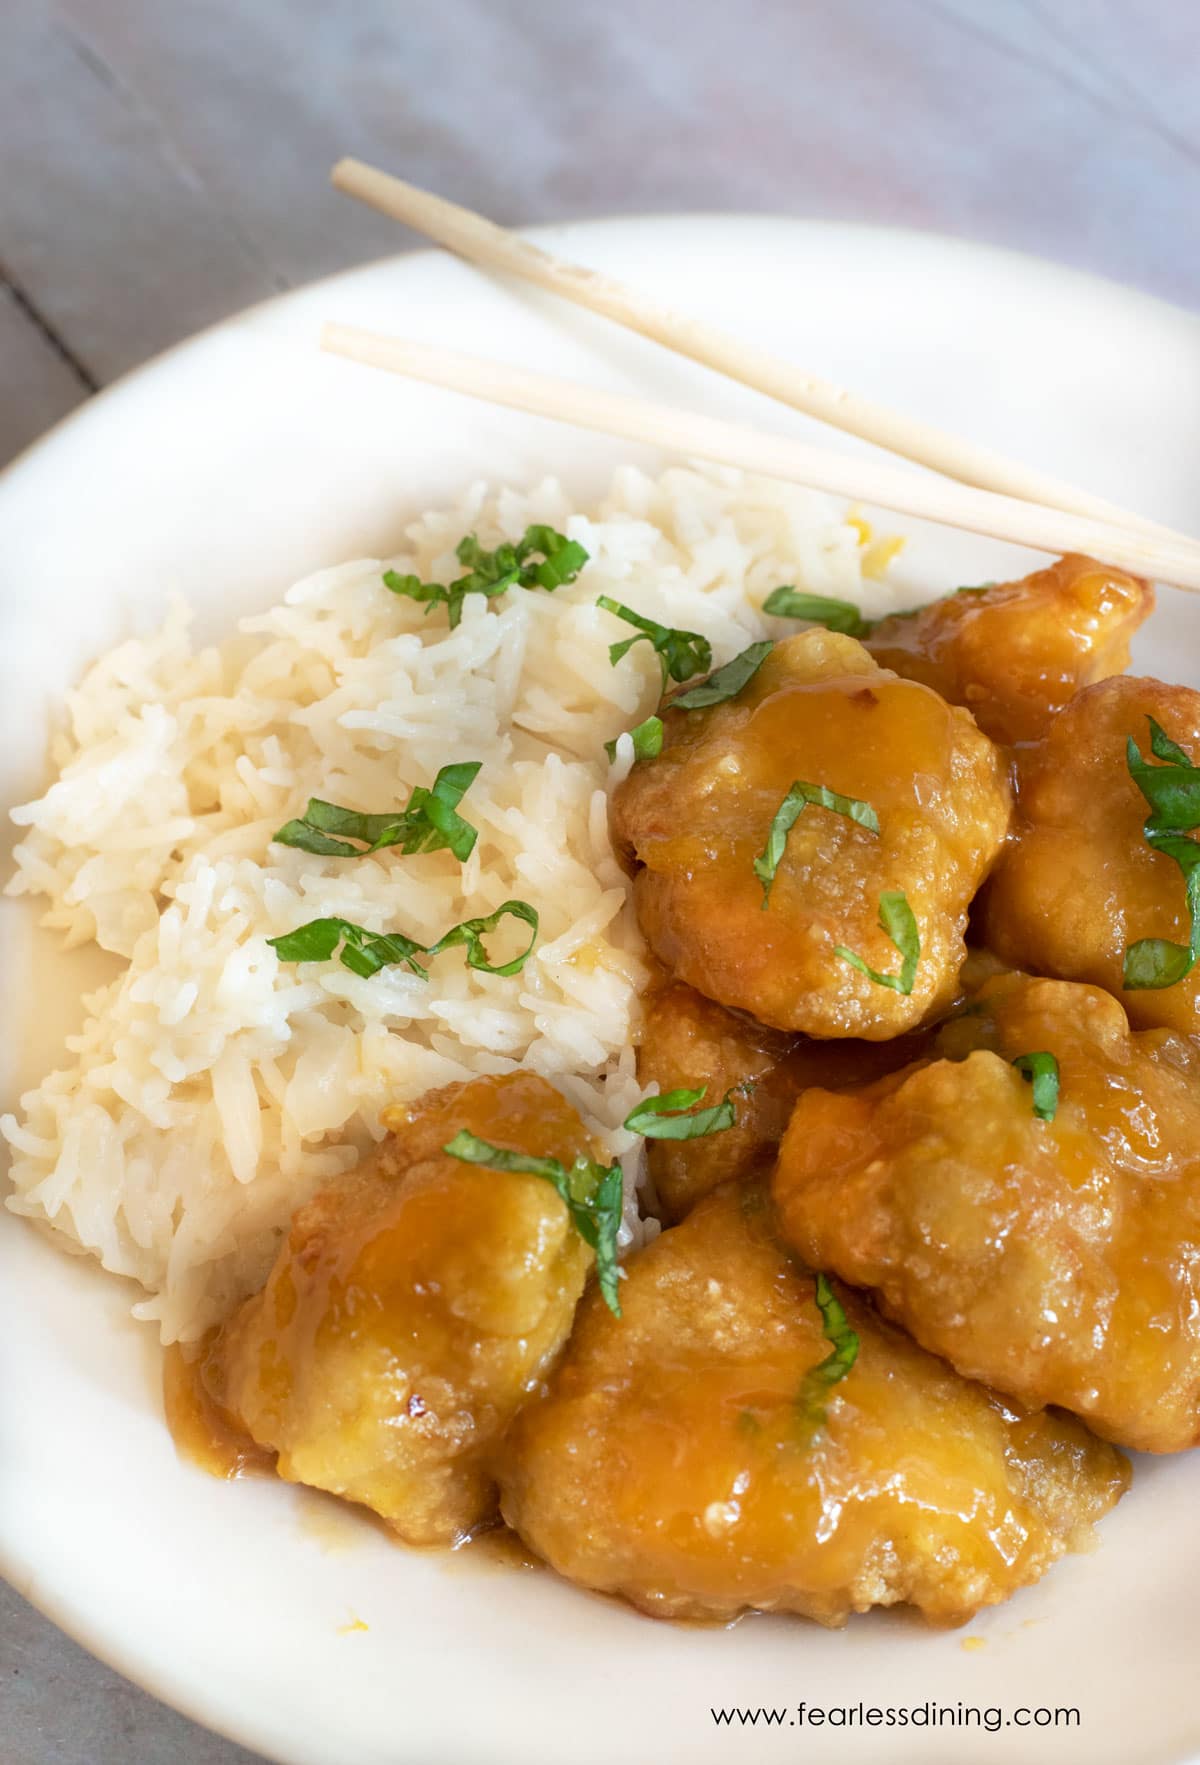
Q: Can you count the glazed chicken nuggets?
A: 7